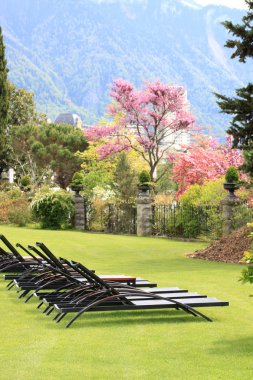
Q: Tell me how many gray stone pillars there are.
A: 3